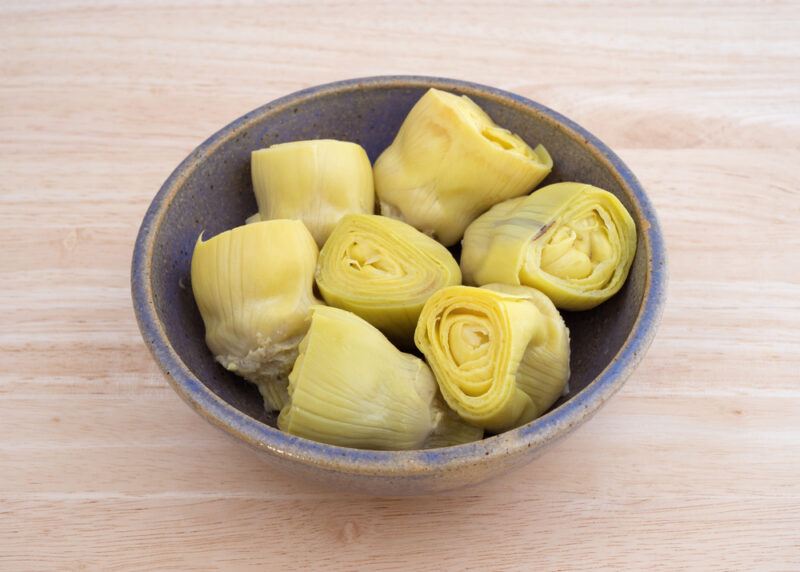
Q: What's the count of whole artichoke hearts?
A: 7